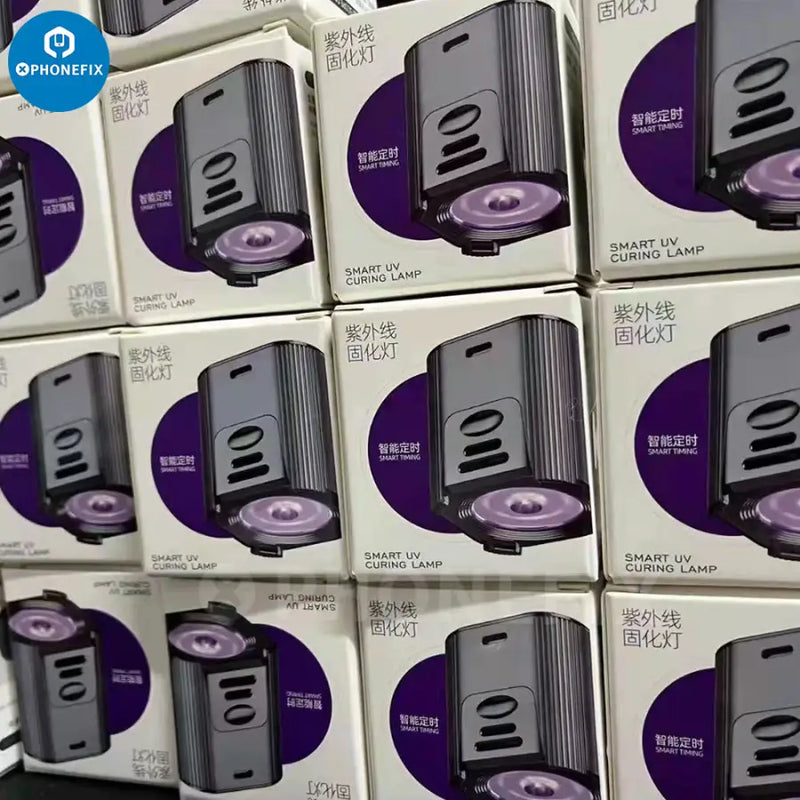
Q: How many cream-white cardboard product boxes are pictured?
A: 14